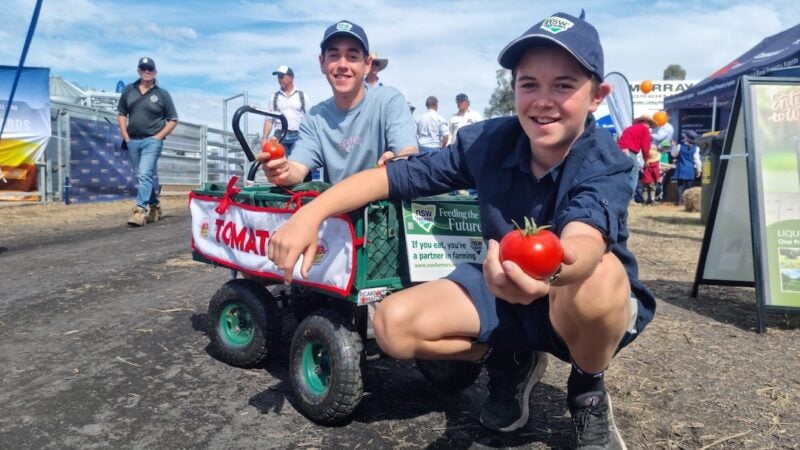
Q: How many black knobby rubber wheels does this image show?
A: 3